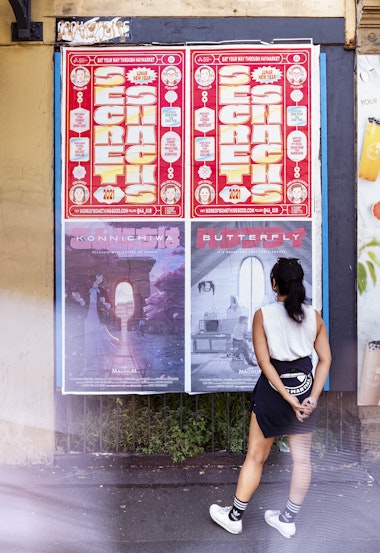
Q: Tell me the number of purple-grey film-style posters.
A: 2